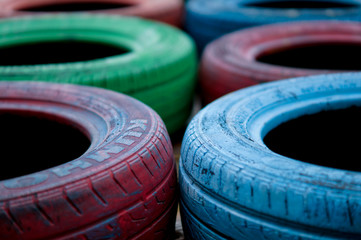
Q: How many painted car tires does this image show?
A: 6